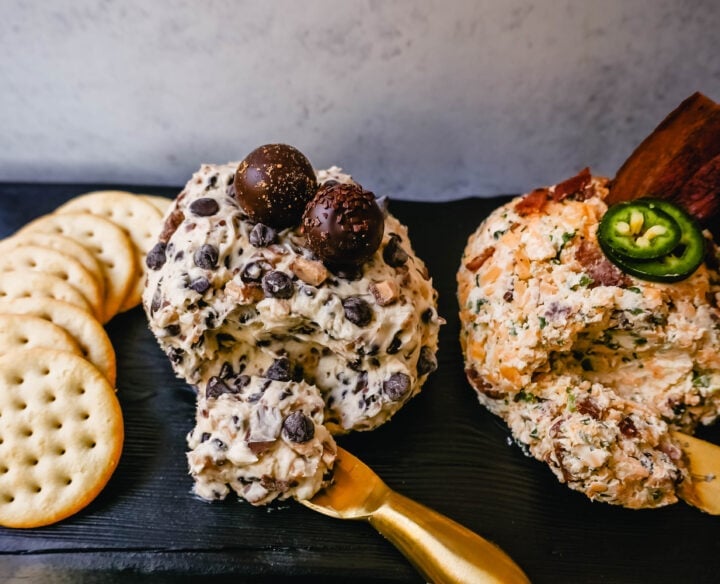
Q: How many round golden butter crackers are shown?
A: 9